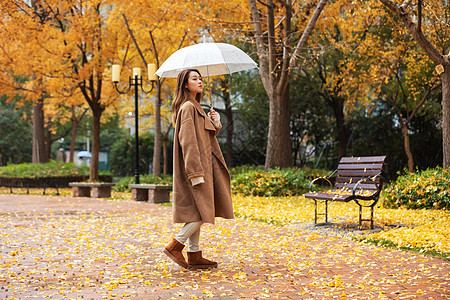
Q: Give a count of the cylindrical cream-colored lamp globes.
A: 3